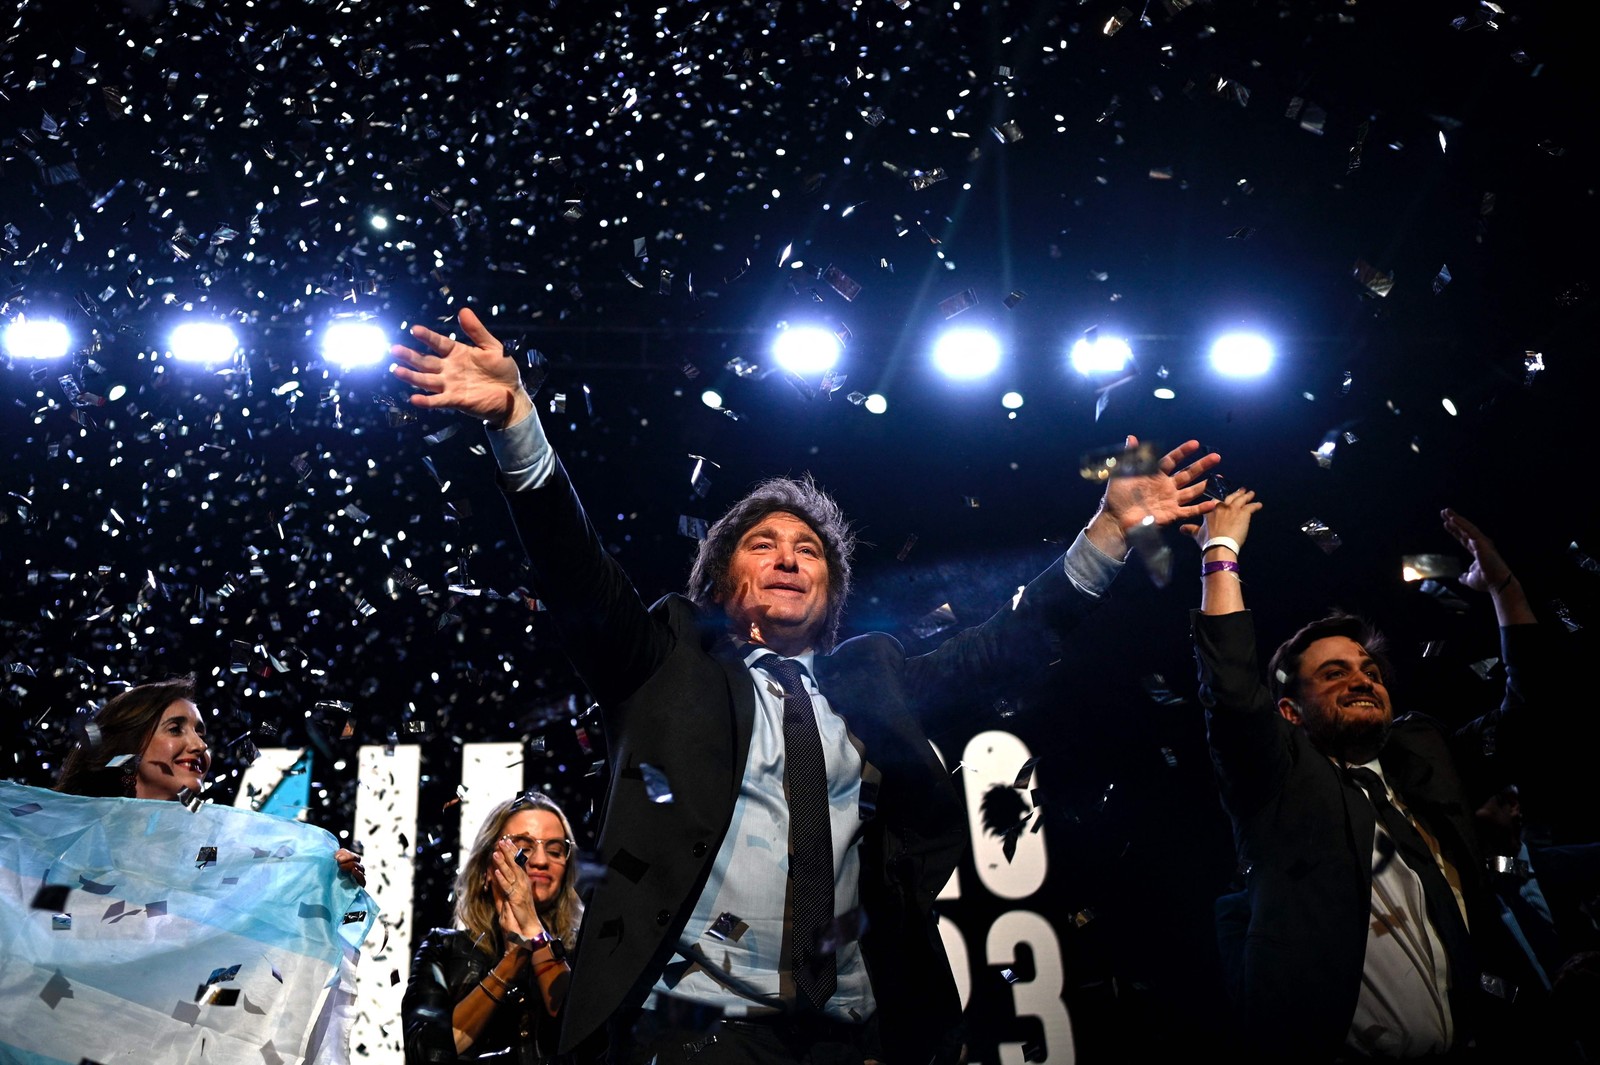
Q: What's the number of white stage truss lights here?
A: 7